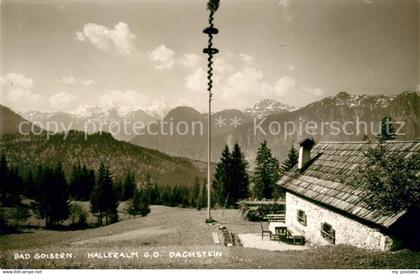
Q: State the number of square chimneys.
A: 1